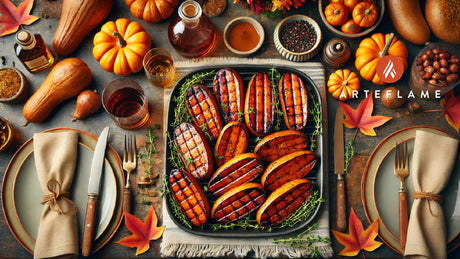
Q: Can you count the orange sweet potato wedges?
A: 12